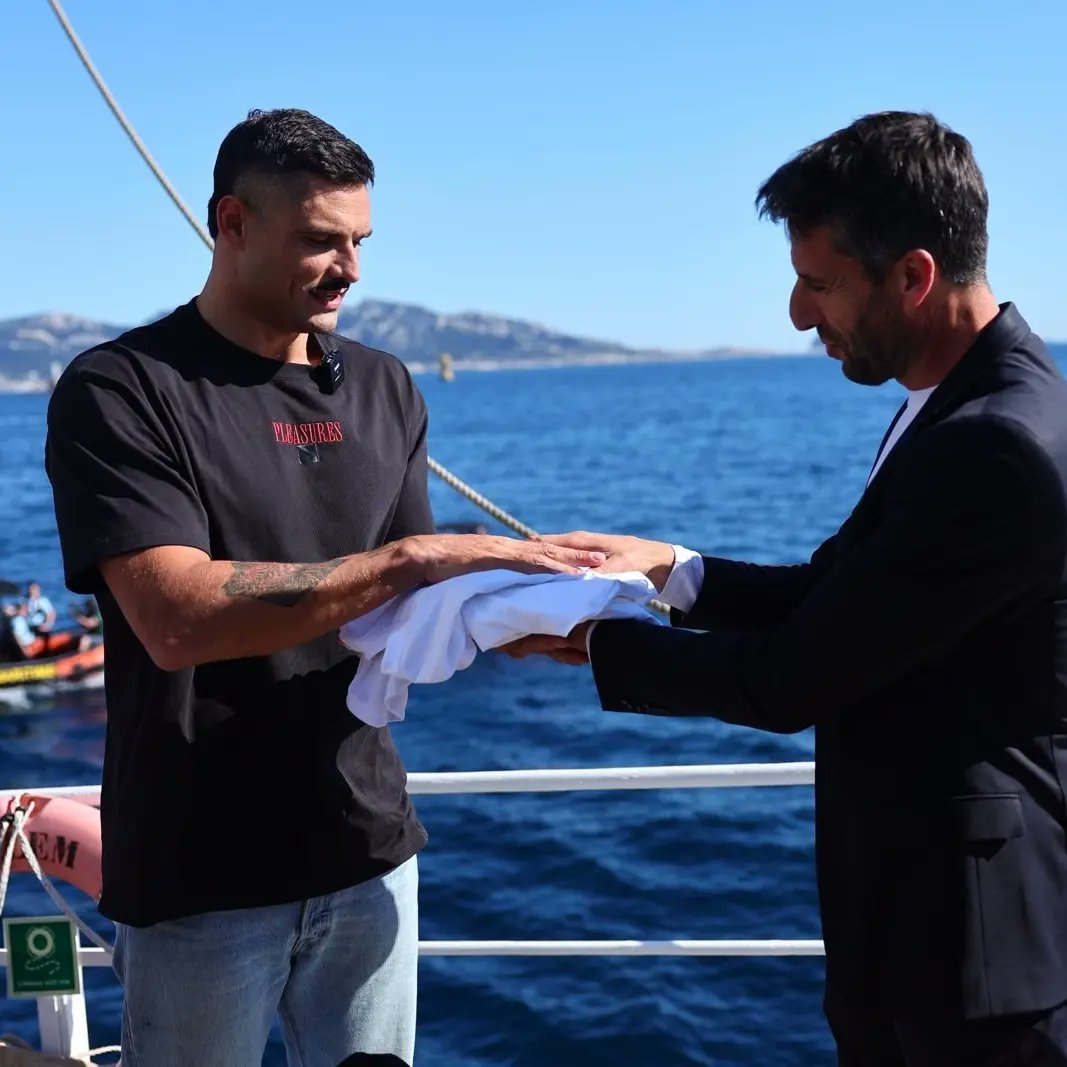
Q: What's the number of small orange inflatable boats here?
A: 1